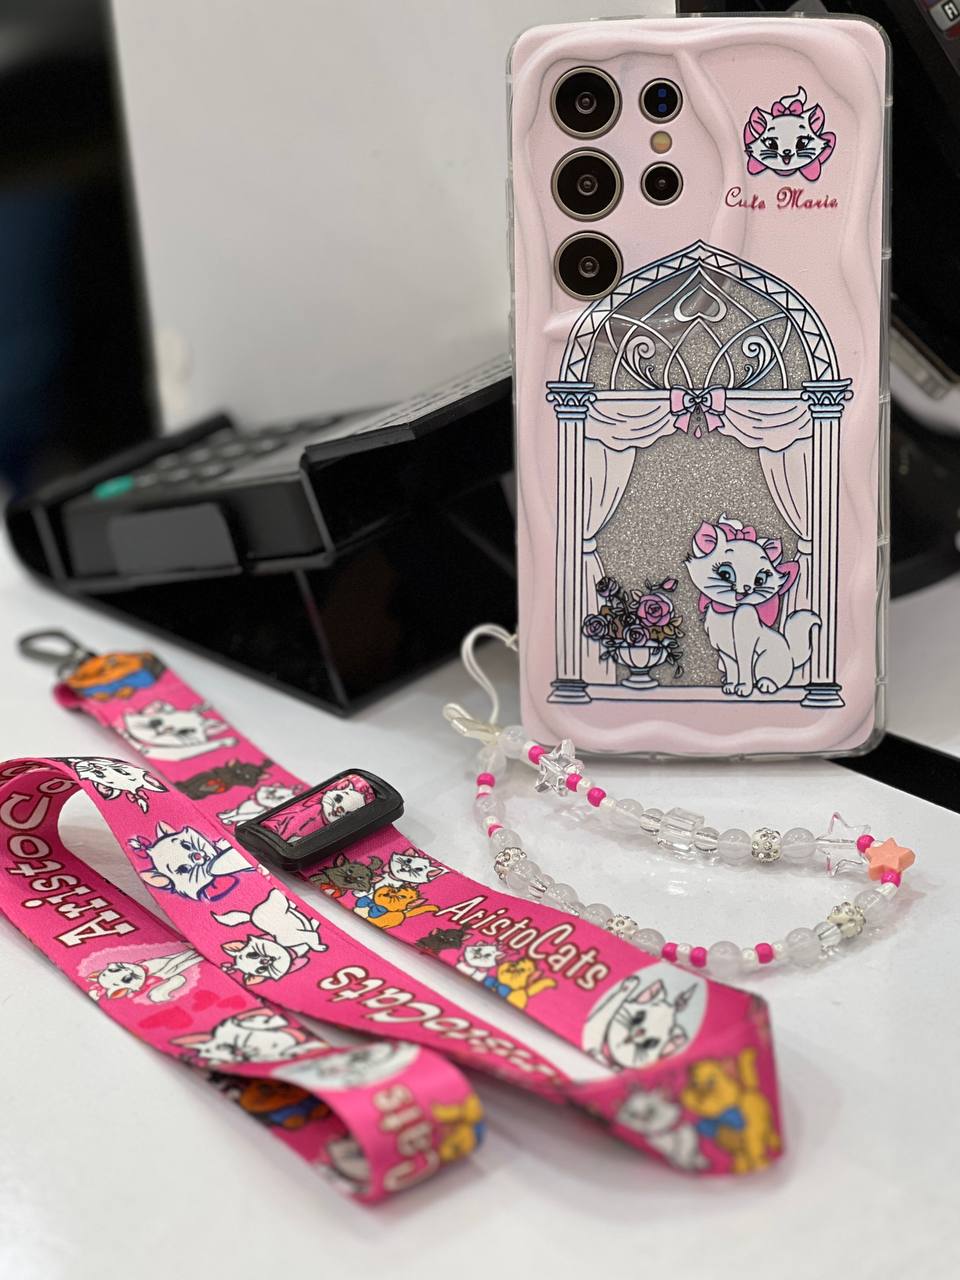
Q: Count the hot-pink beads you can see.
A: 11